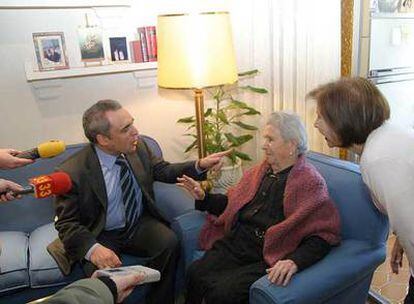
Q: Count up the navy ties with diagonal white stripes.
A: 1